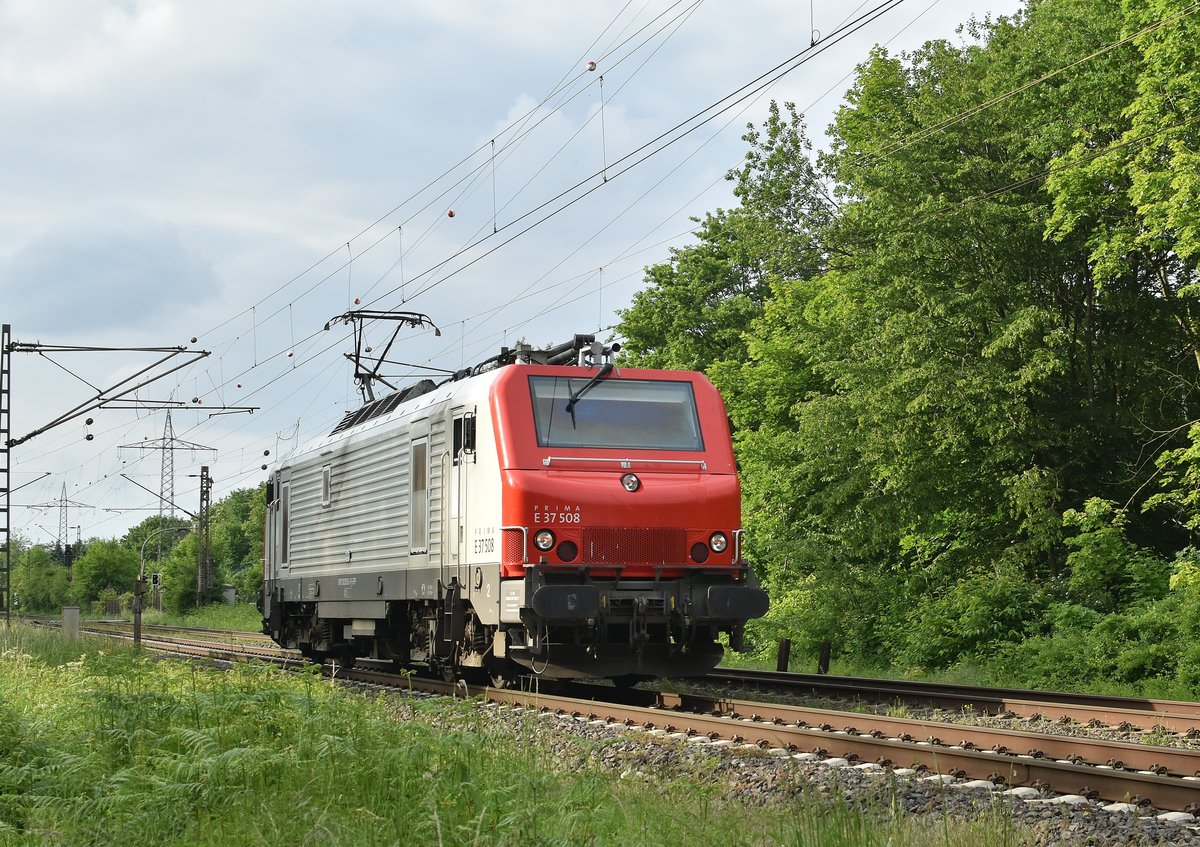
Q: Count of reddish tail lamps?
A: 2